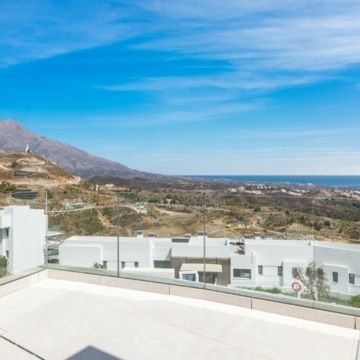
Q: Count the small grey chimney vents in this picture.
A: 6